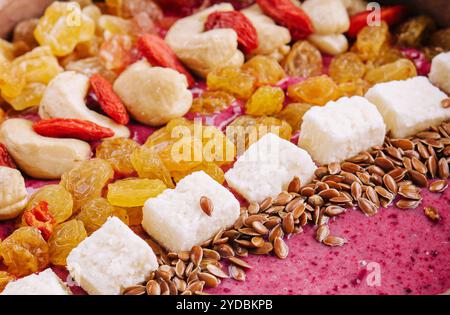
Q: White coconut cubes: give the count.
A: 7